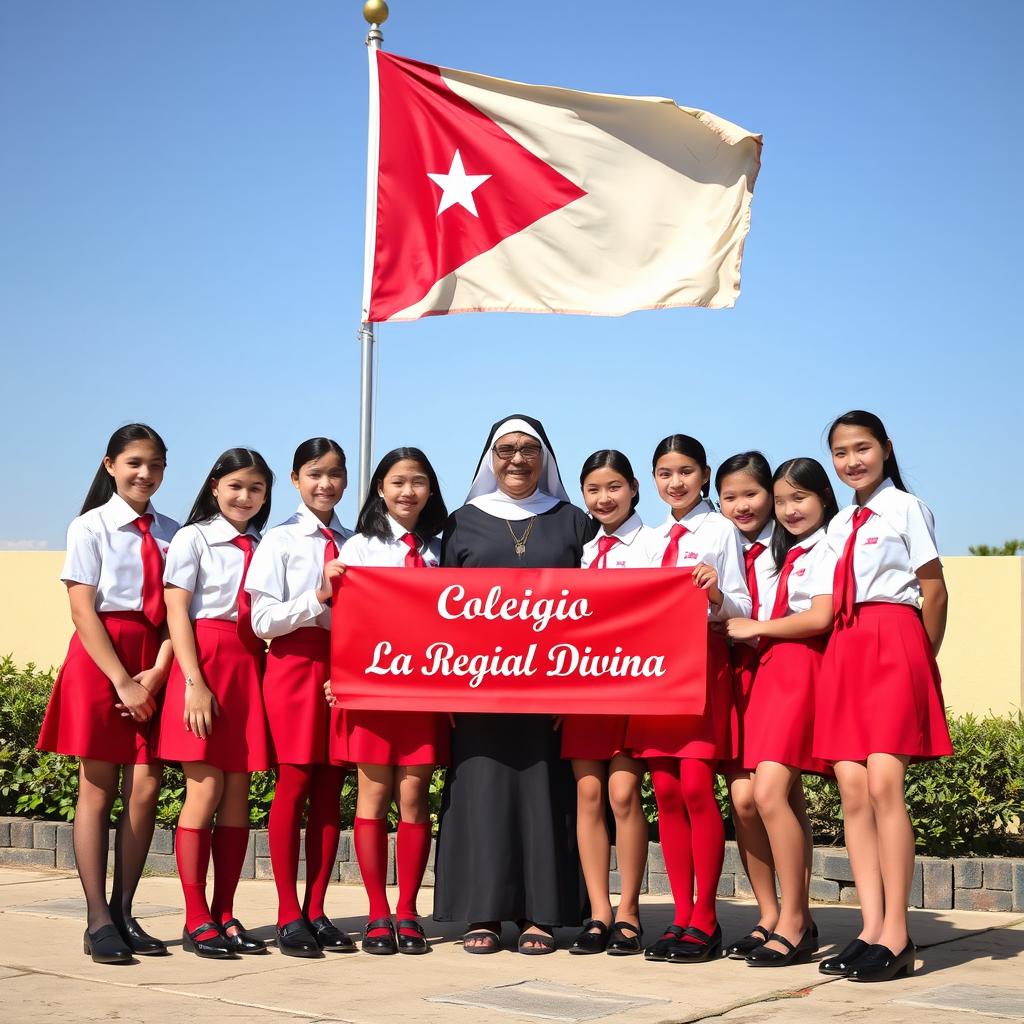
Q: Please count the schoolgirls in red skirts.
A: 9